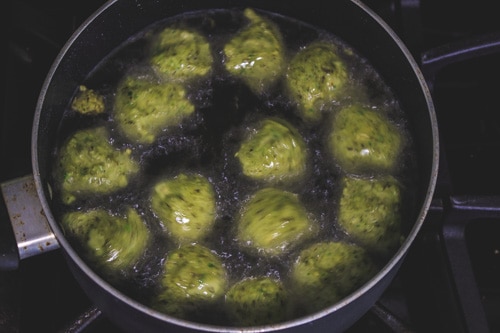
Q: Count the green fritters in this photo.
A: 14